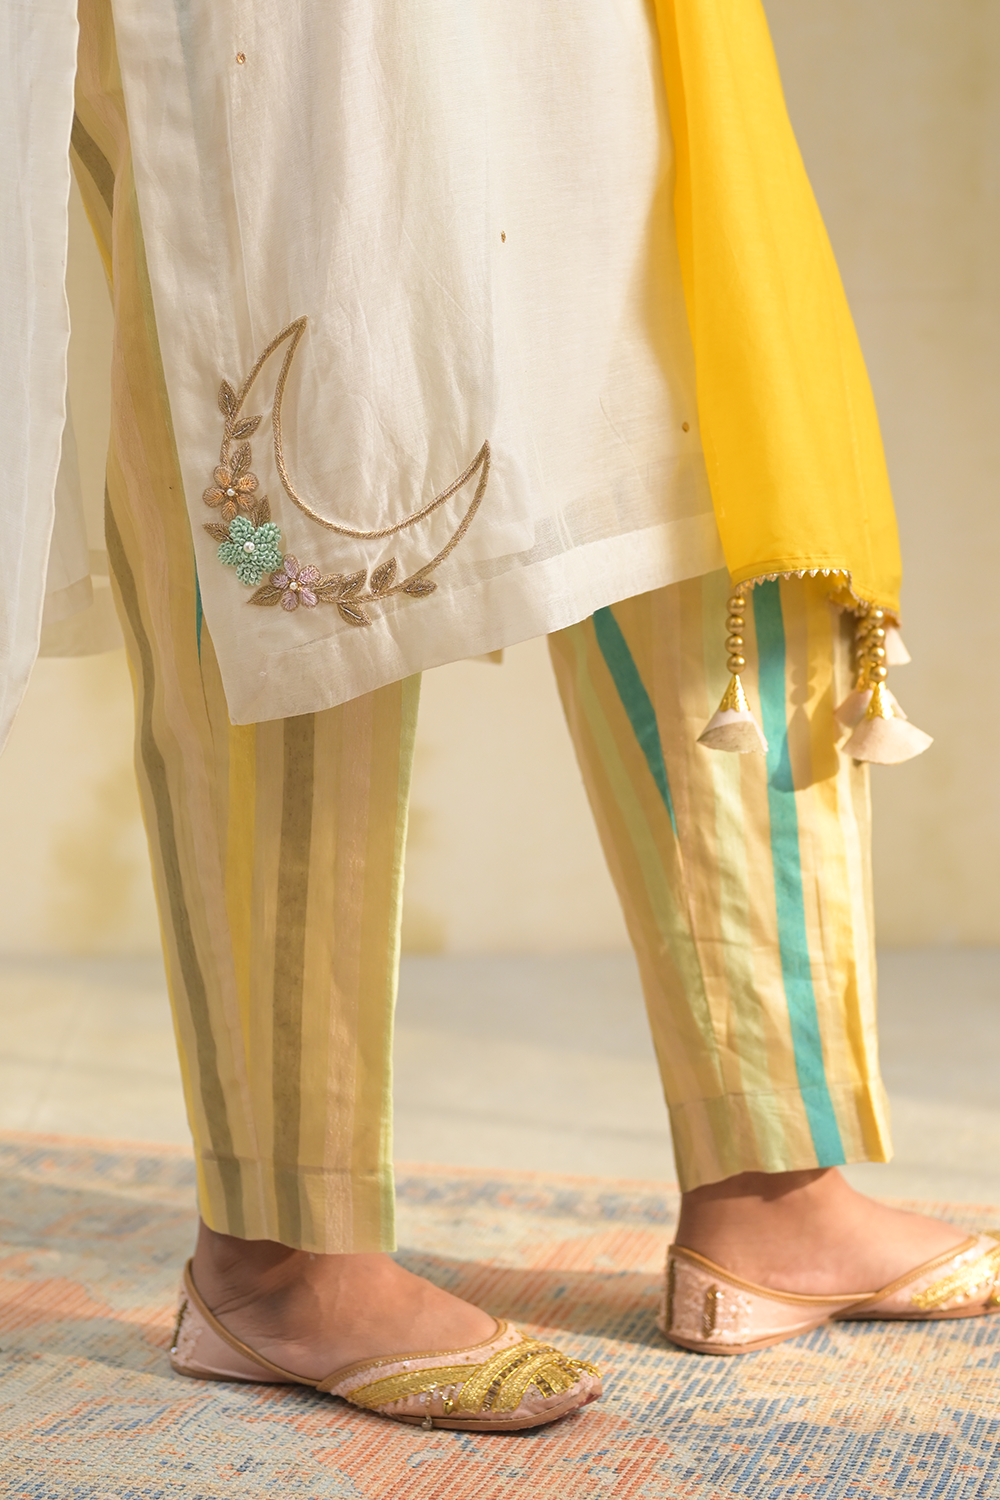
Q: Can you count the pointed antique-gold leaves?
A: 11